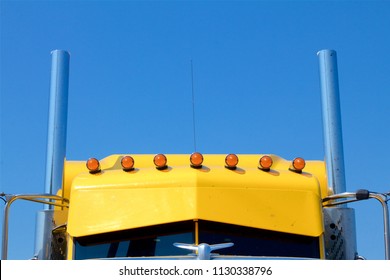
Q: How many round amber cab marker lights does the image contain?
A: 7